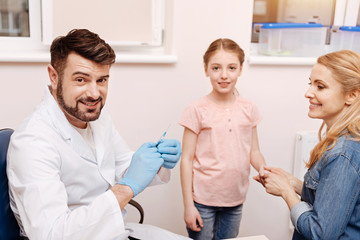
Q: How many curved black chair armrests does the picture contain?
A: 1